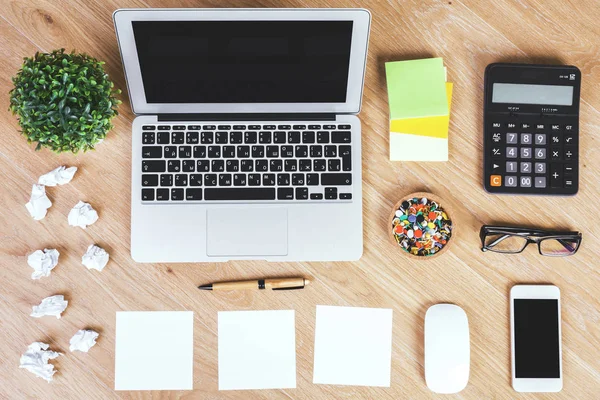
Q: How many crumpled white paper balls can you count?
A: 8